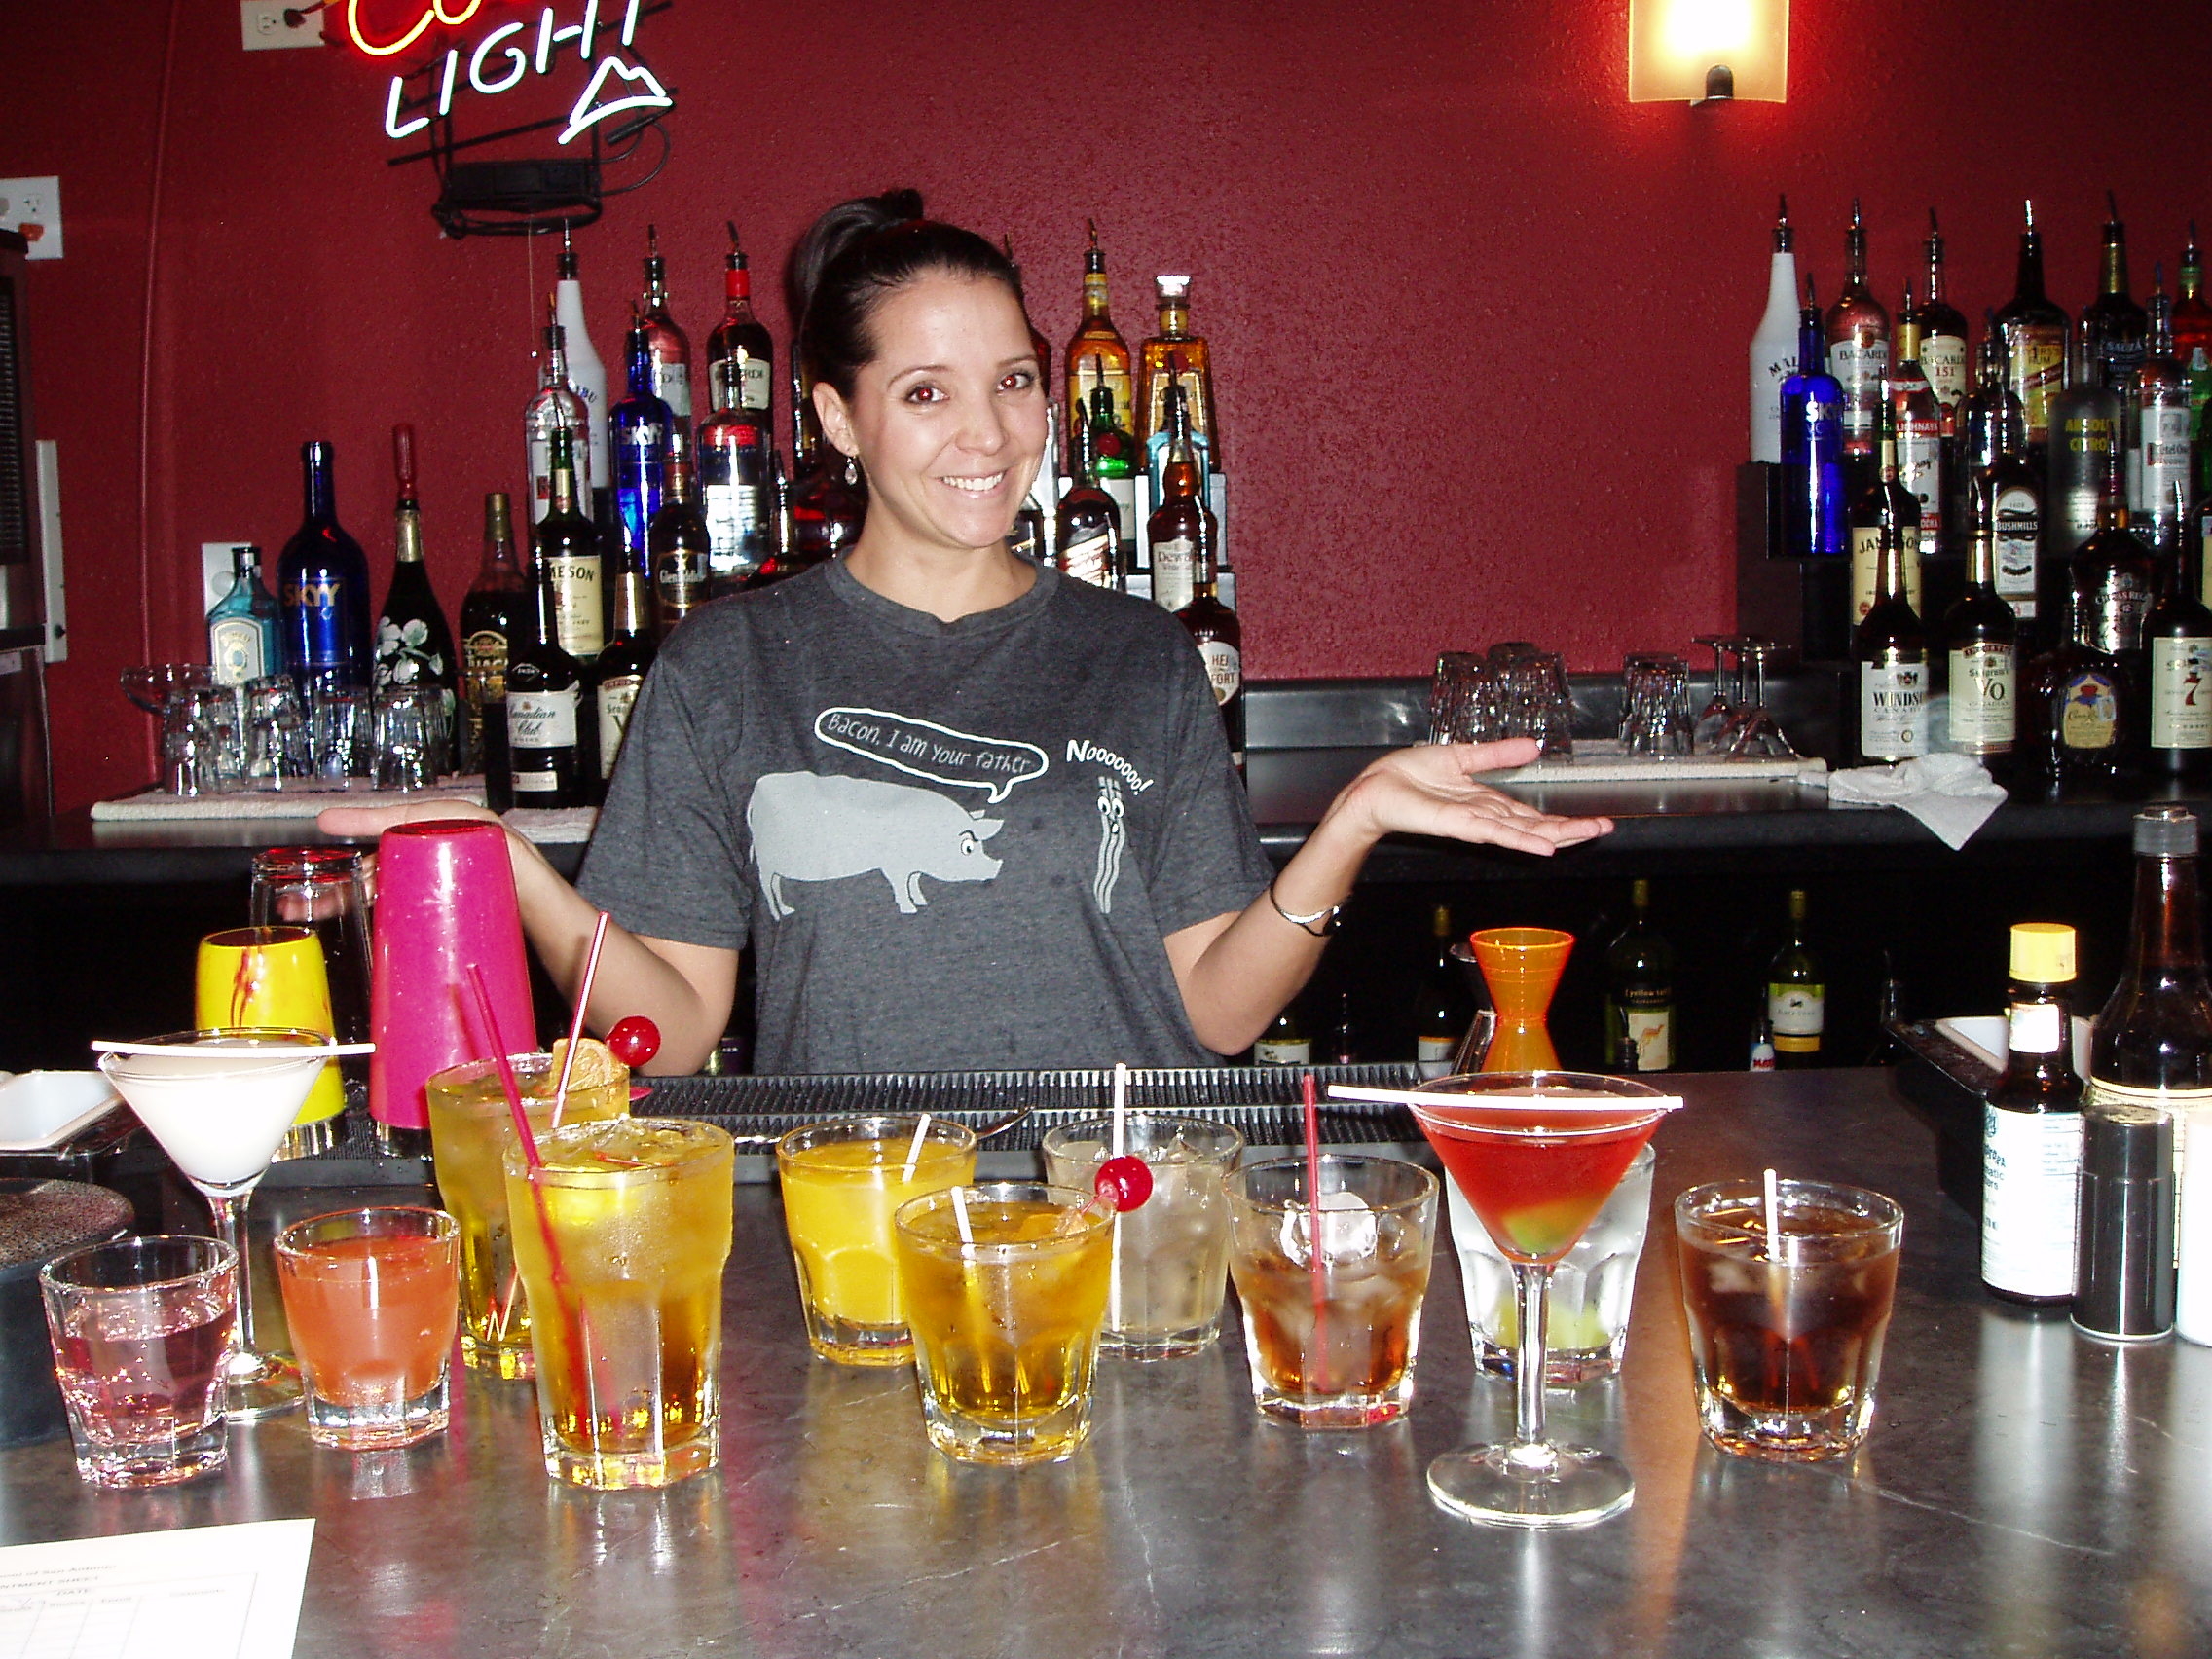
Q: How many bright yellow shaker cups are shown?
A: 1